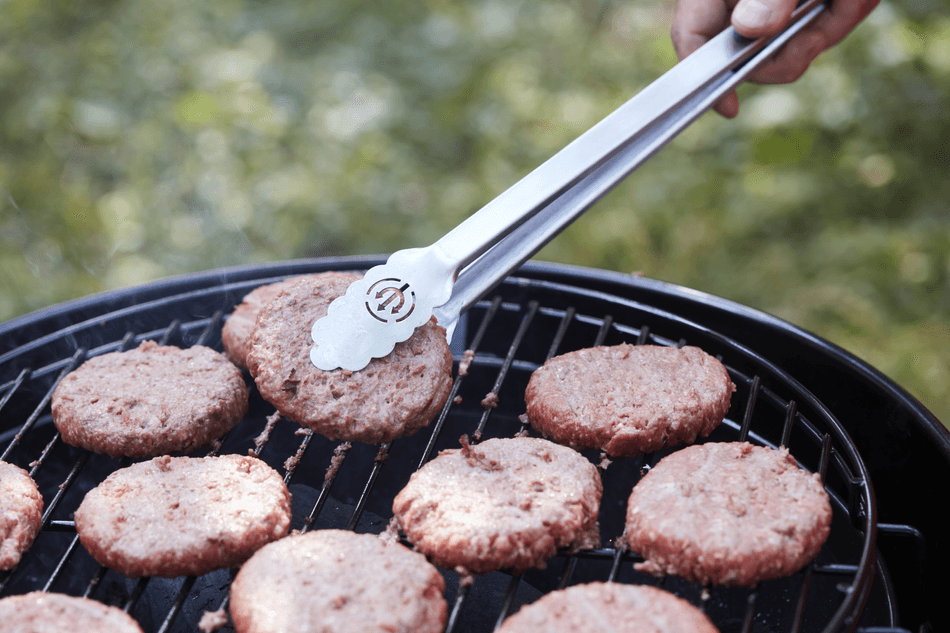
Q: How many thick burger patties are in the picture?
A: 11